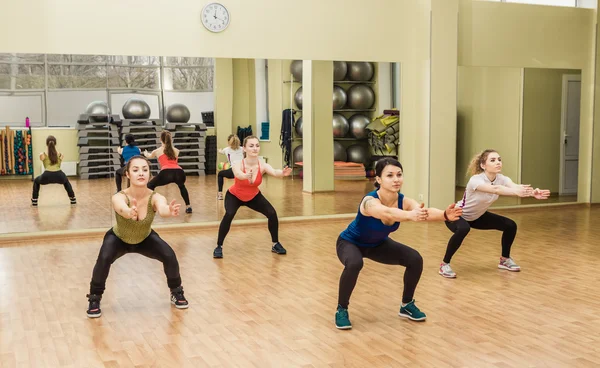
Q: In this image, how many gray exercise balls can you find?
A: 15